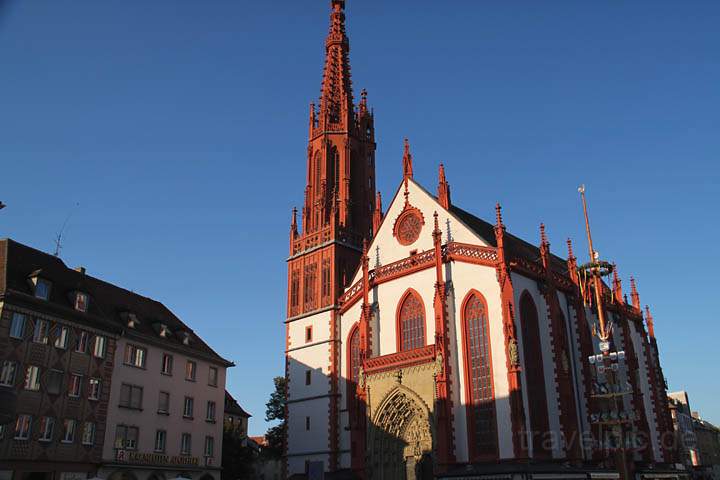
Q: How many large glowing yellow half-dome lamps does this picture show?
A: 0